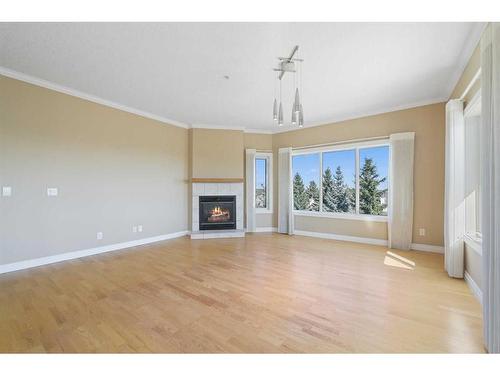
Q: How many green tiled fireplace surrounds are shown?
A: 0